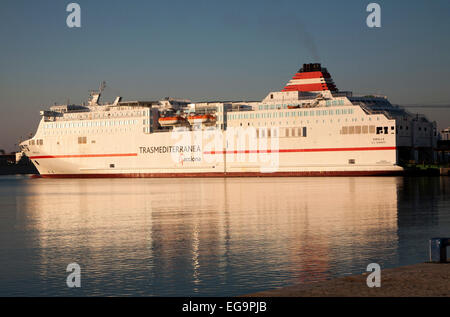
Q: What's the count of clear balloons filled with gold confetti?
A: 0